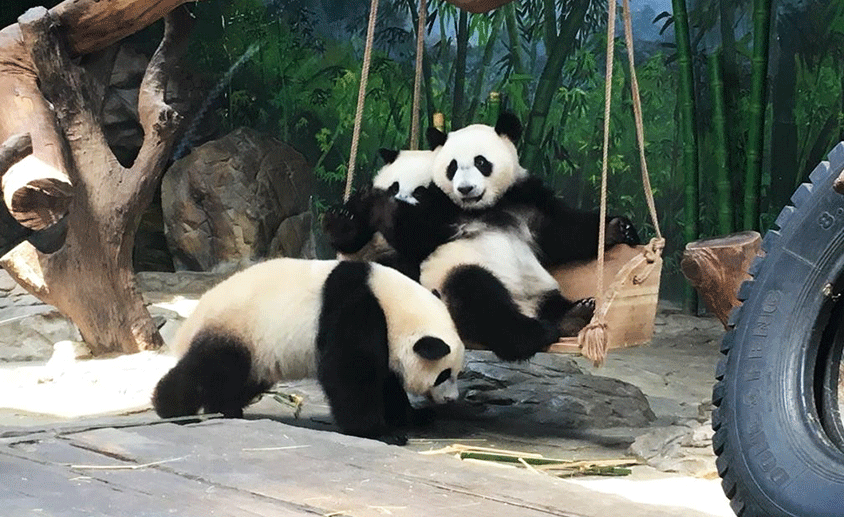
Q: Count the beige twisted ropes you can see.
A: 4